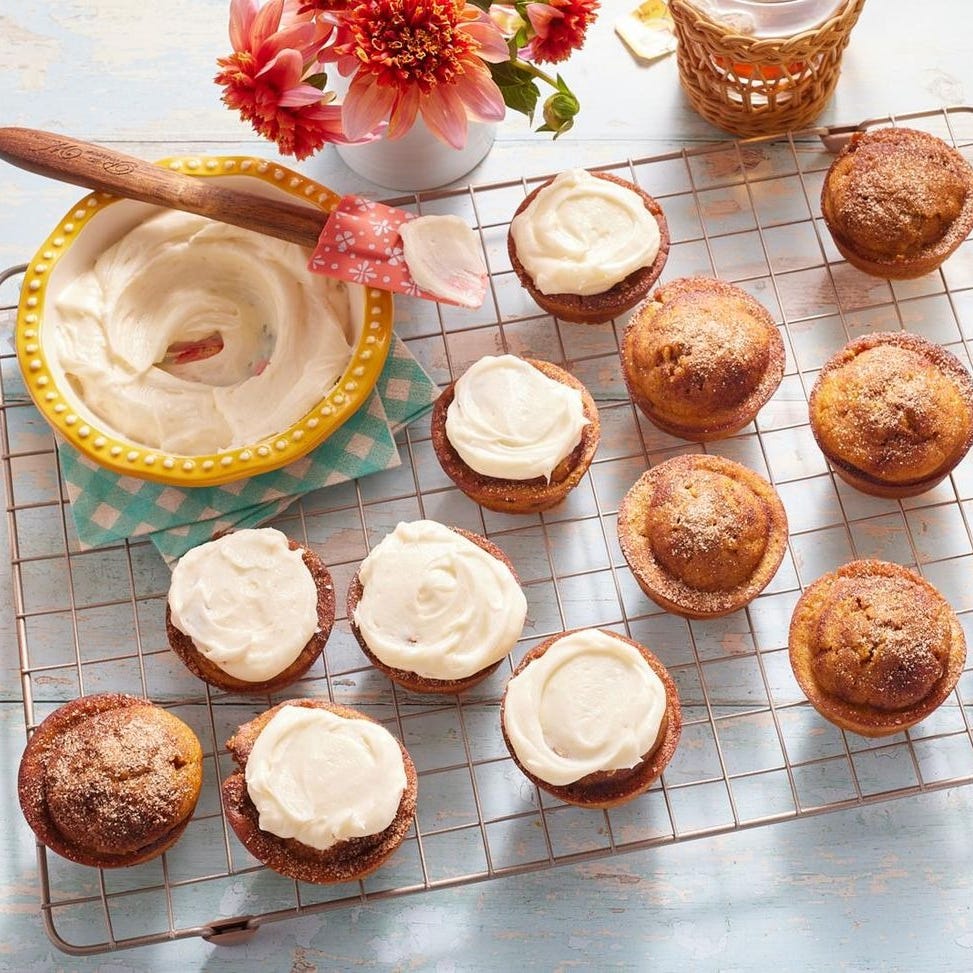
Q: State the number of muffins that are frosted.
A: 6